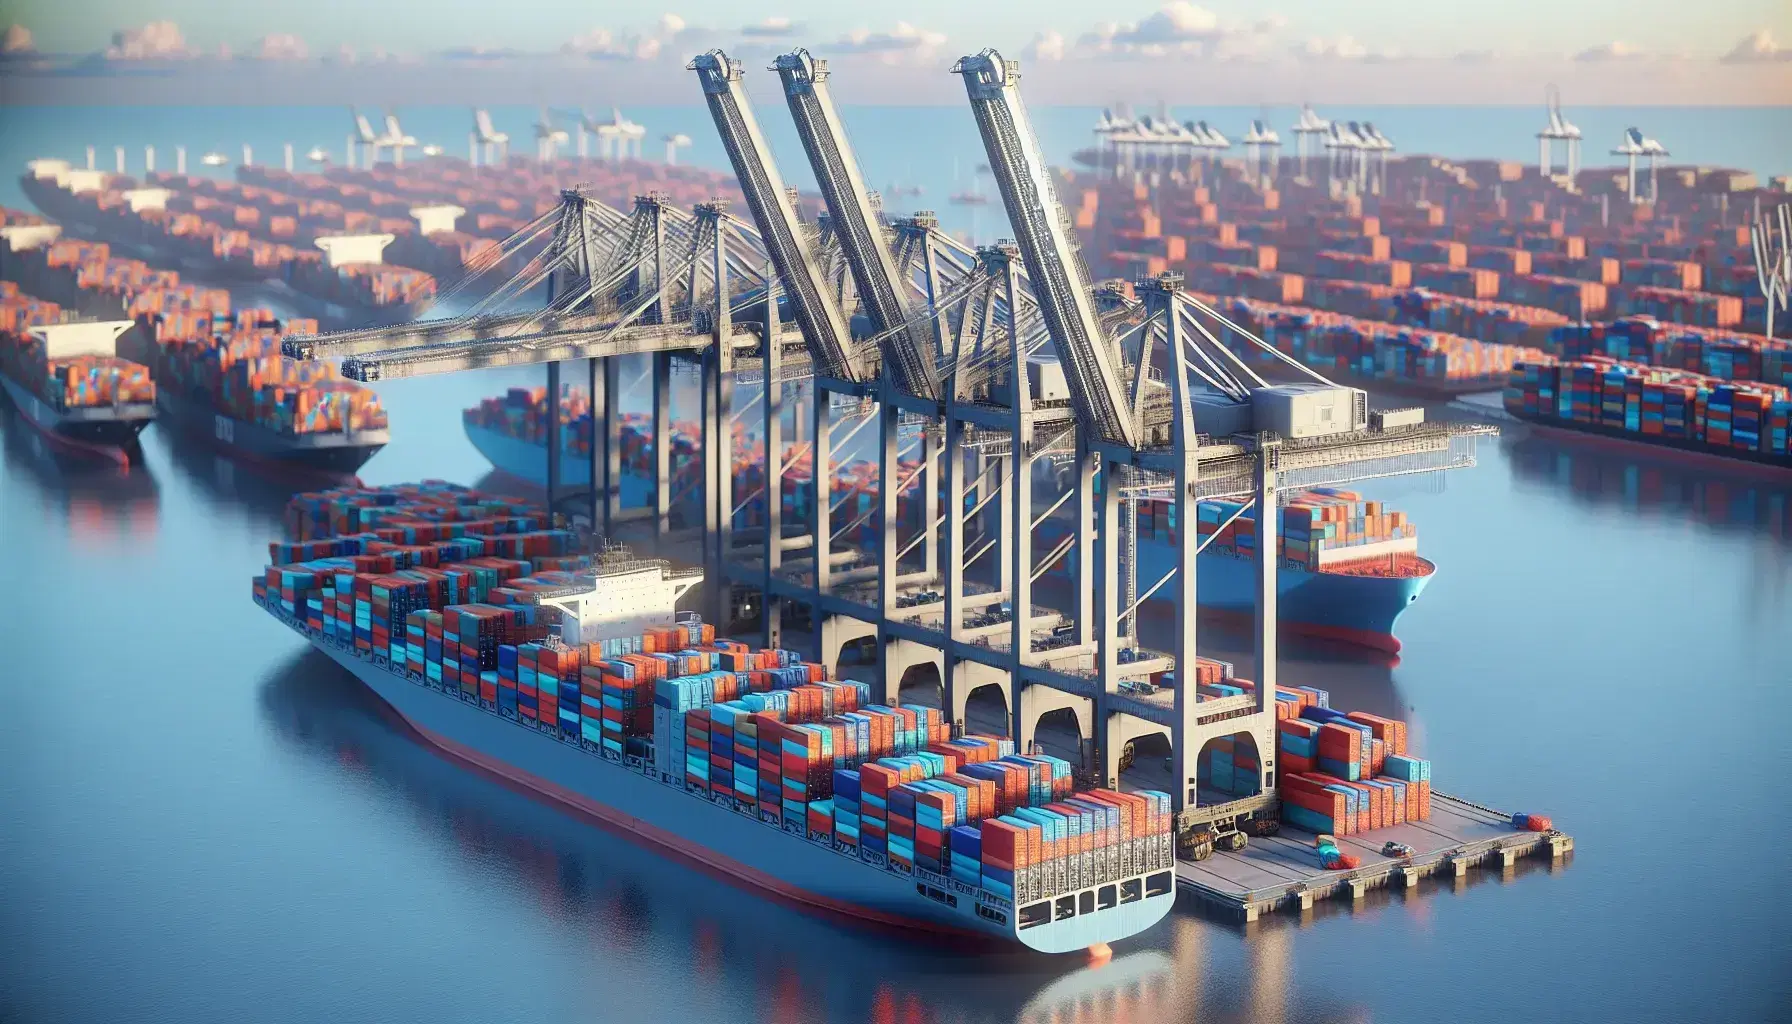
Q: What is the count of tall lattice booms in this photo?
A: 3